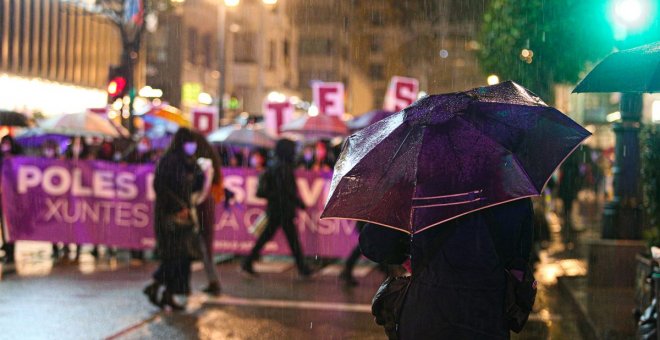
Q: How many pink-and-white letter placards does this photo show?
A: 4